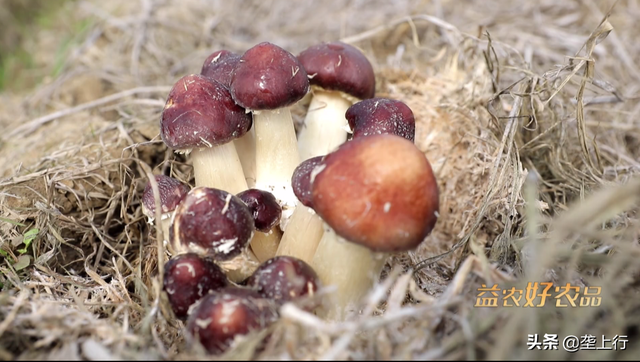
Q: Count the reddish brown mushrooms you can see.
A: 13